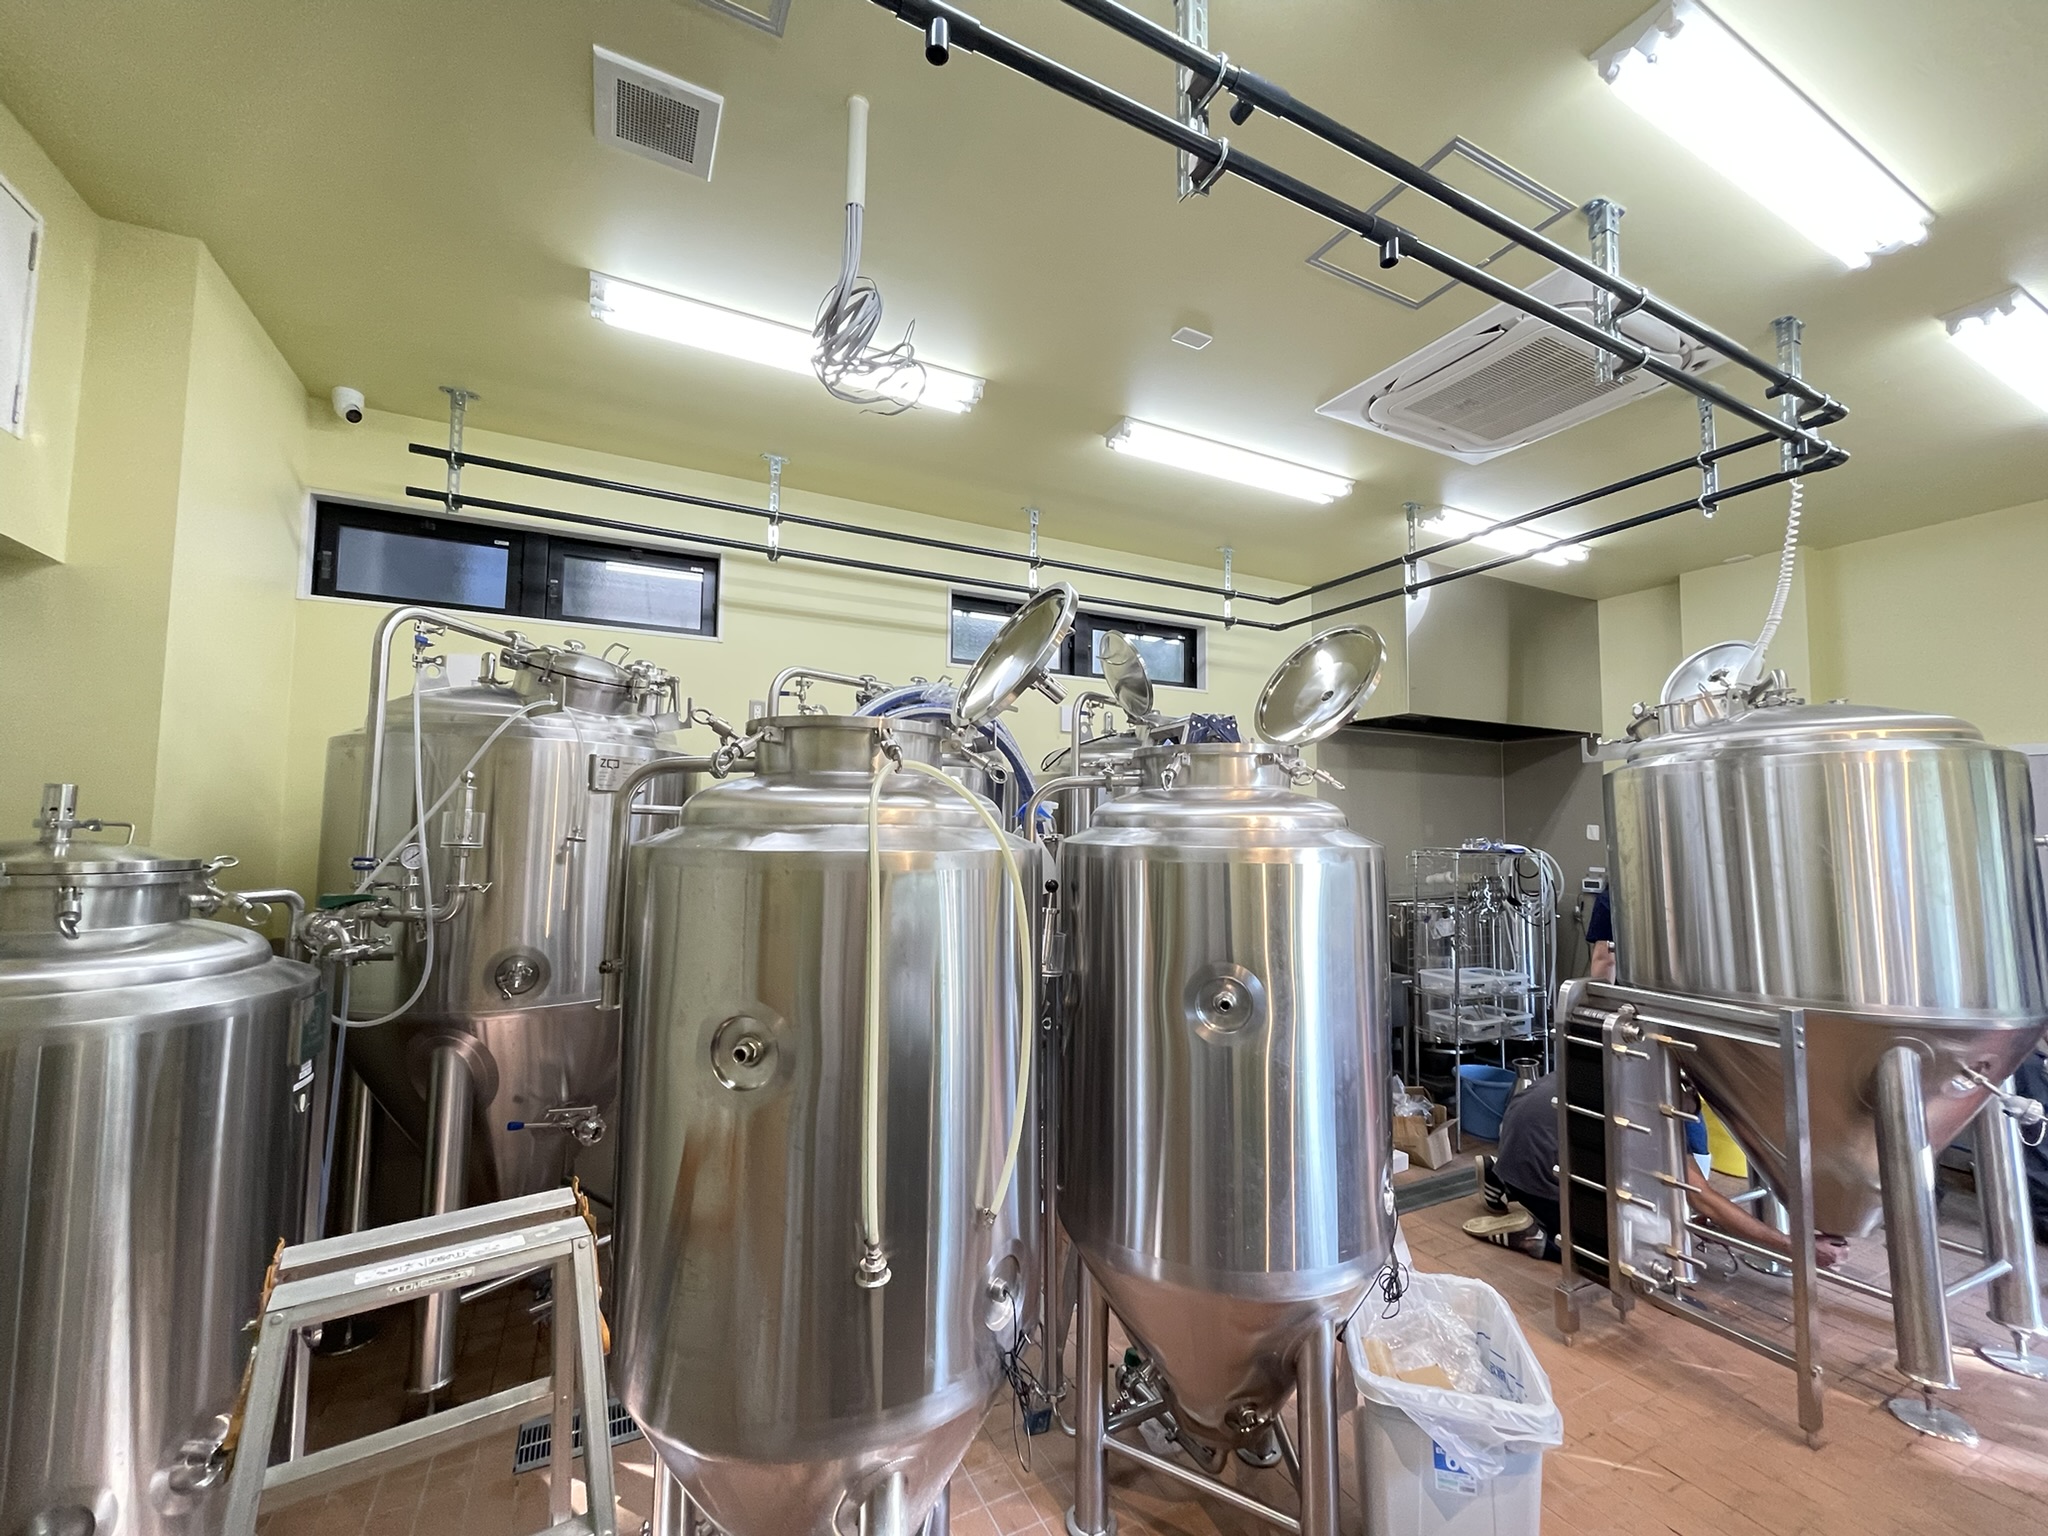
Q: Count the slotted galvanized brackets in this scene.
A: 9